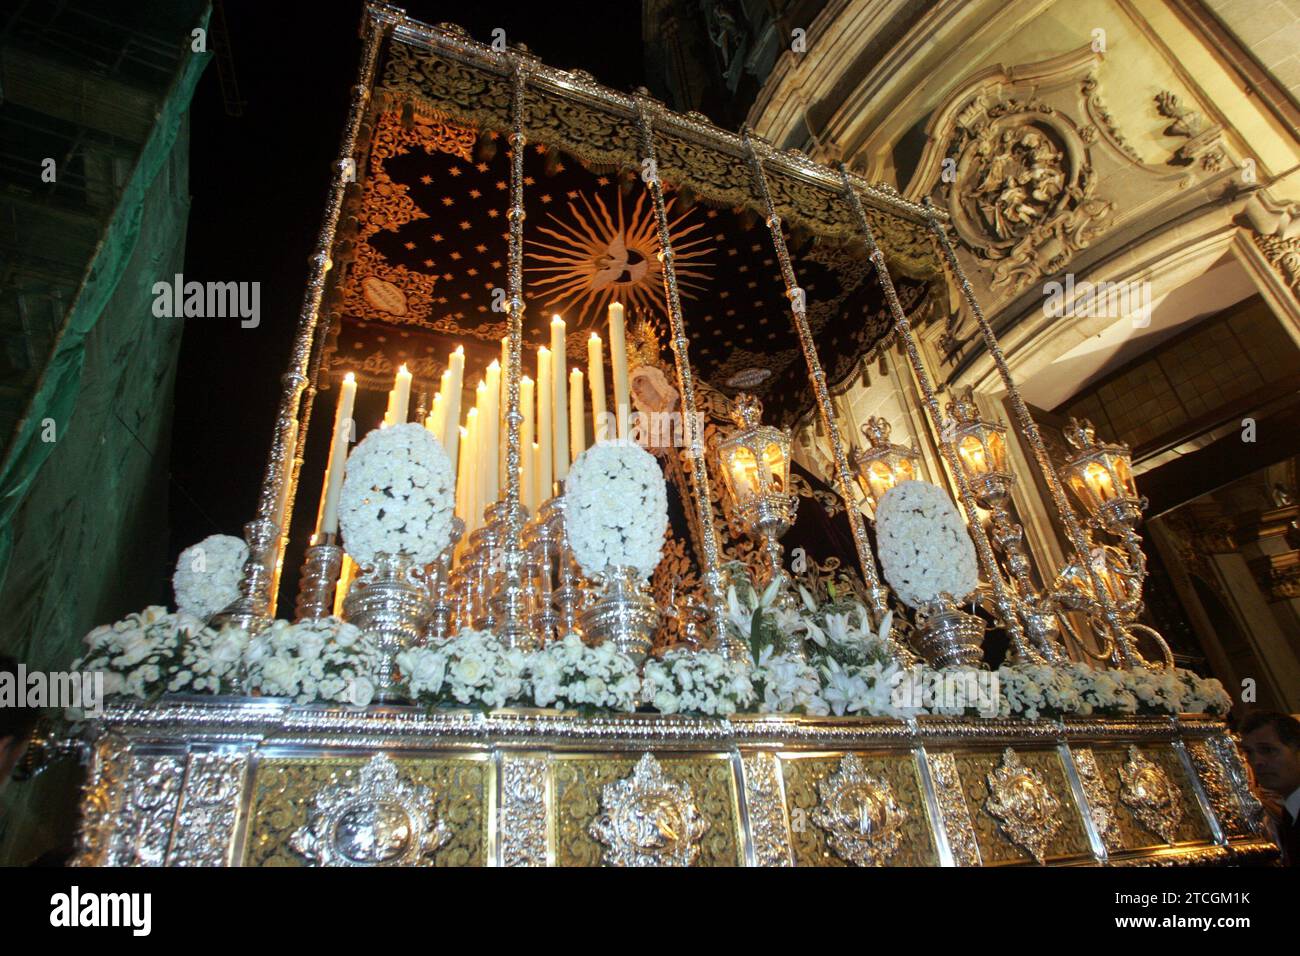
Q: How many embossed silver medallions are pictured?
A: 5